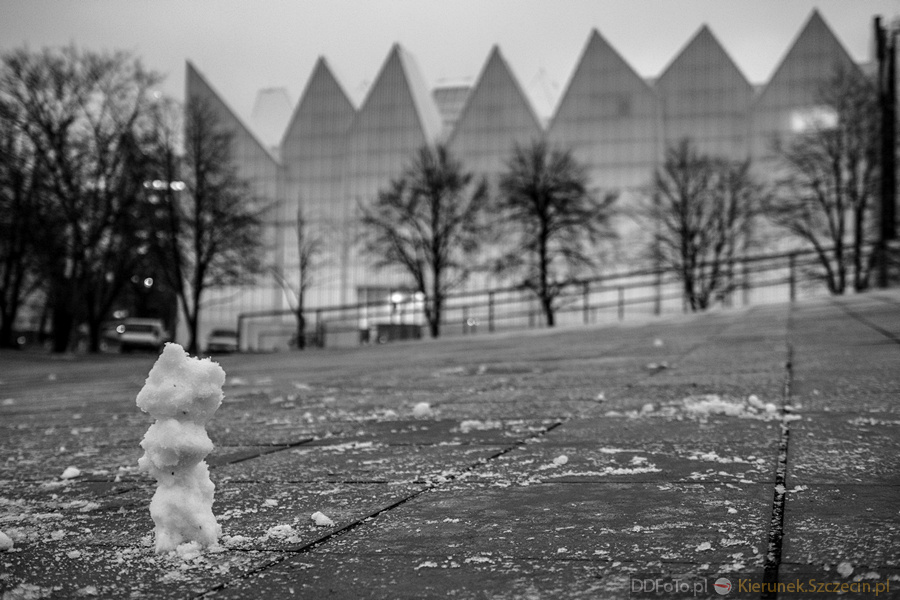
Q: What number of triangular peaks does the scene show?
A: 7